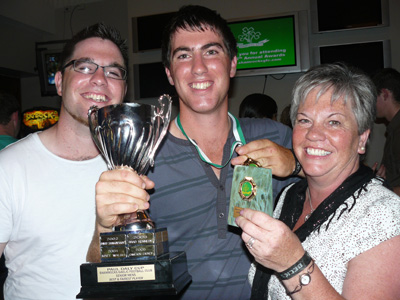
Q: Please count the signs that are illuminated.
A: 2